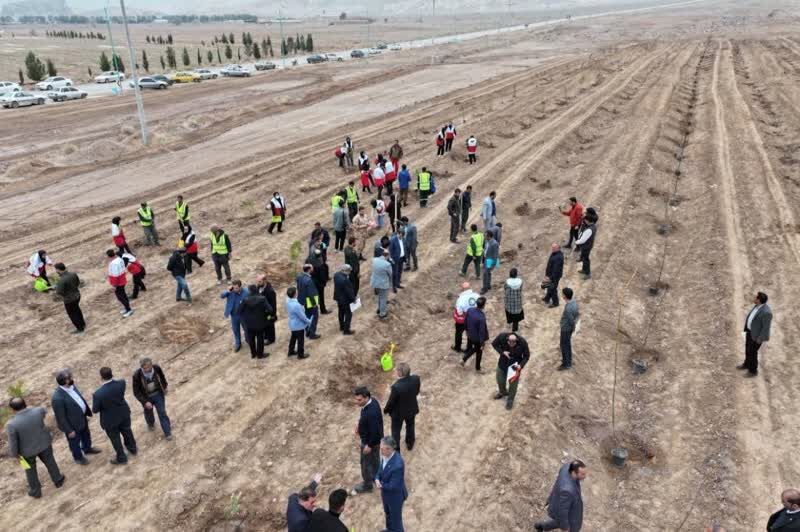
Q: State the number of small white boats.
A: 0